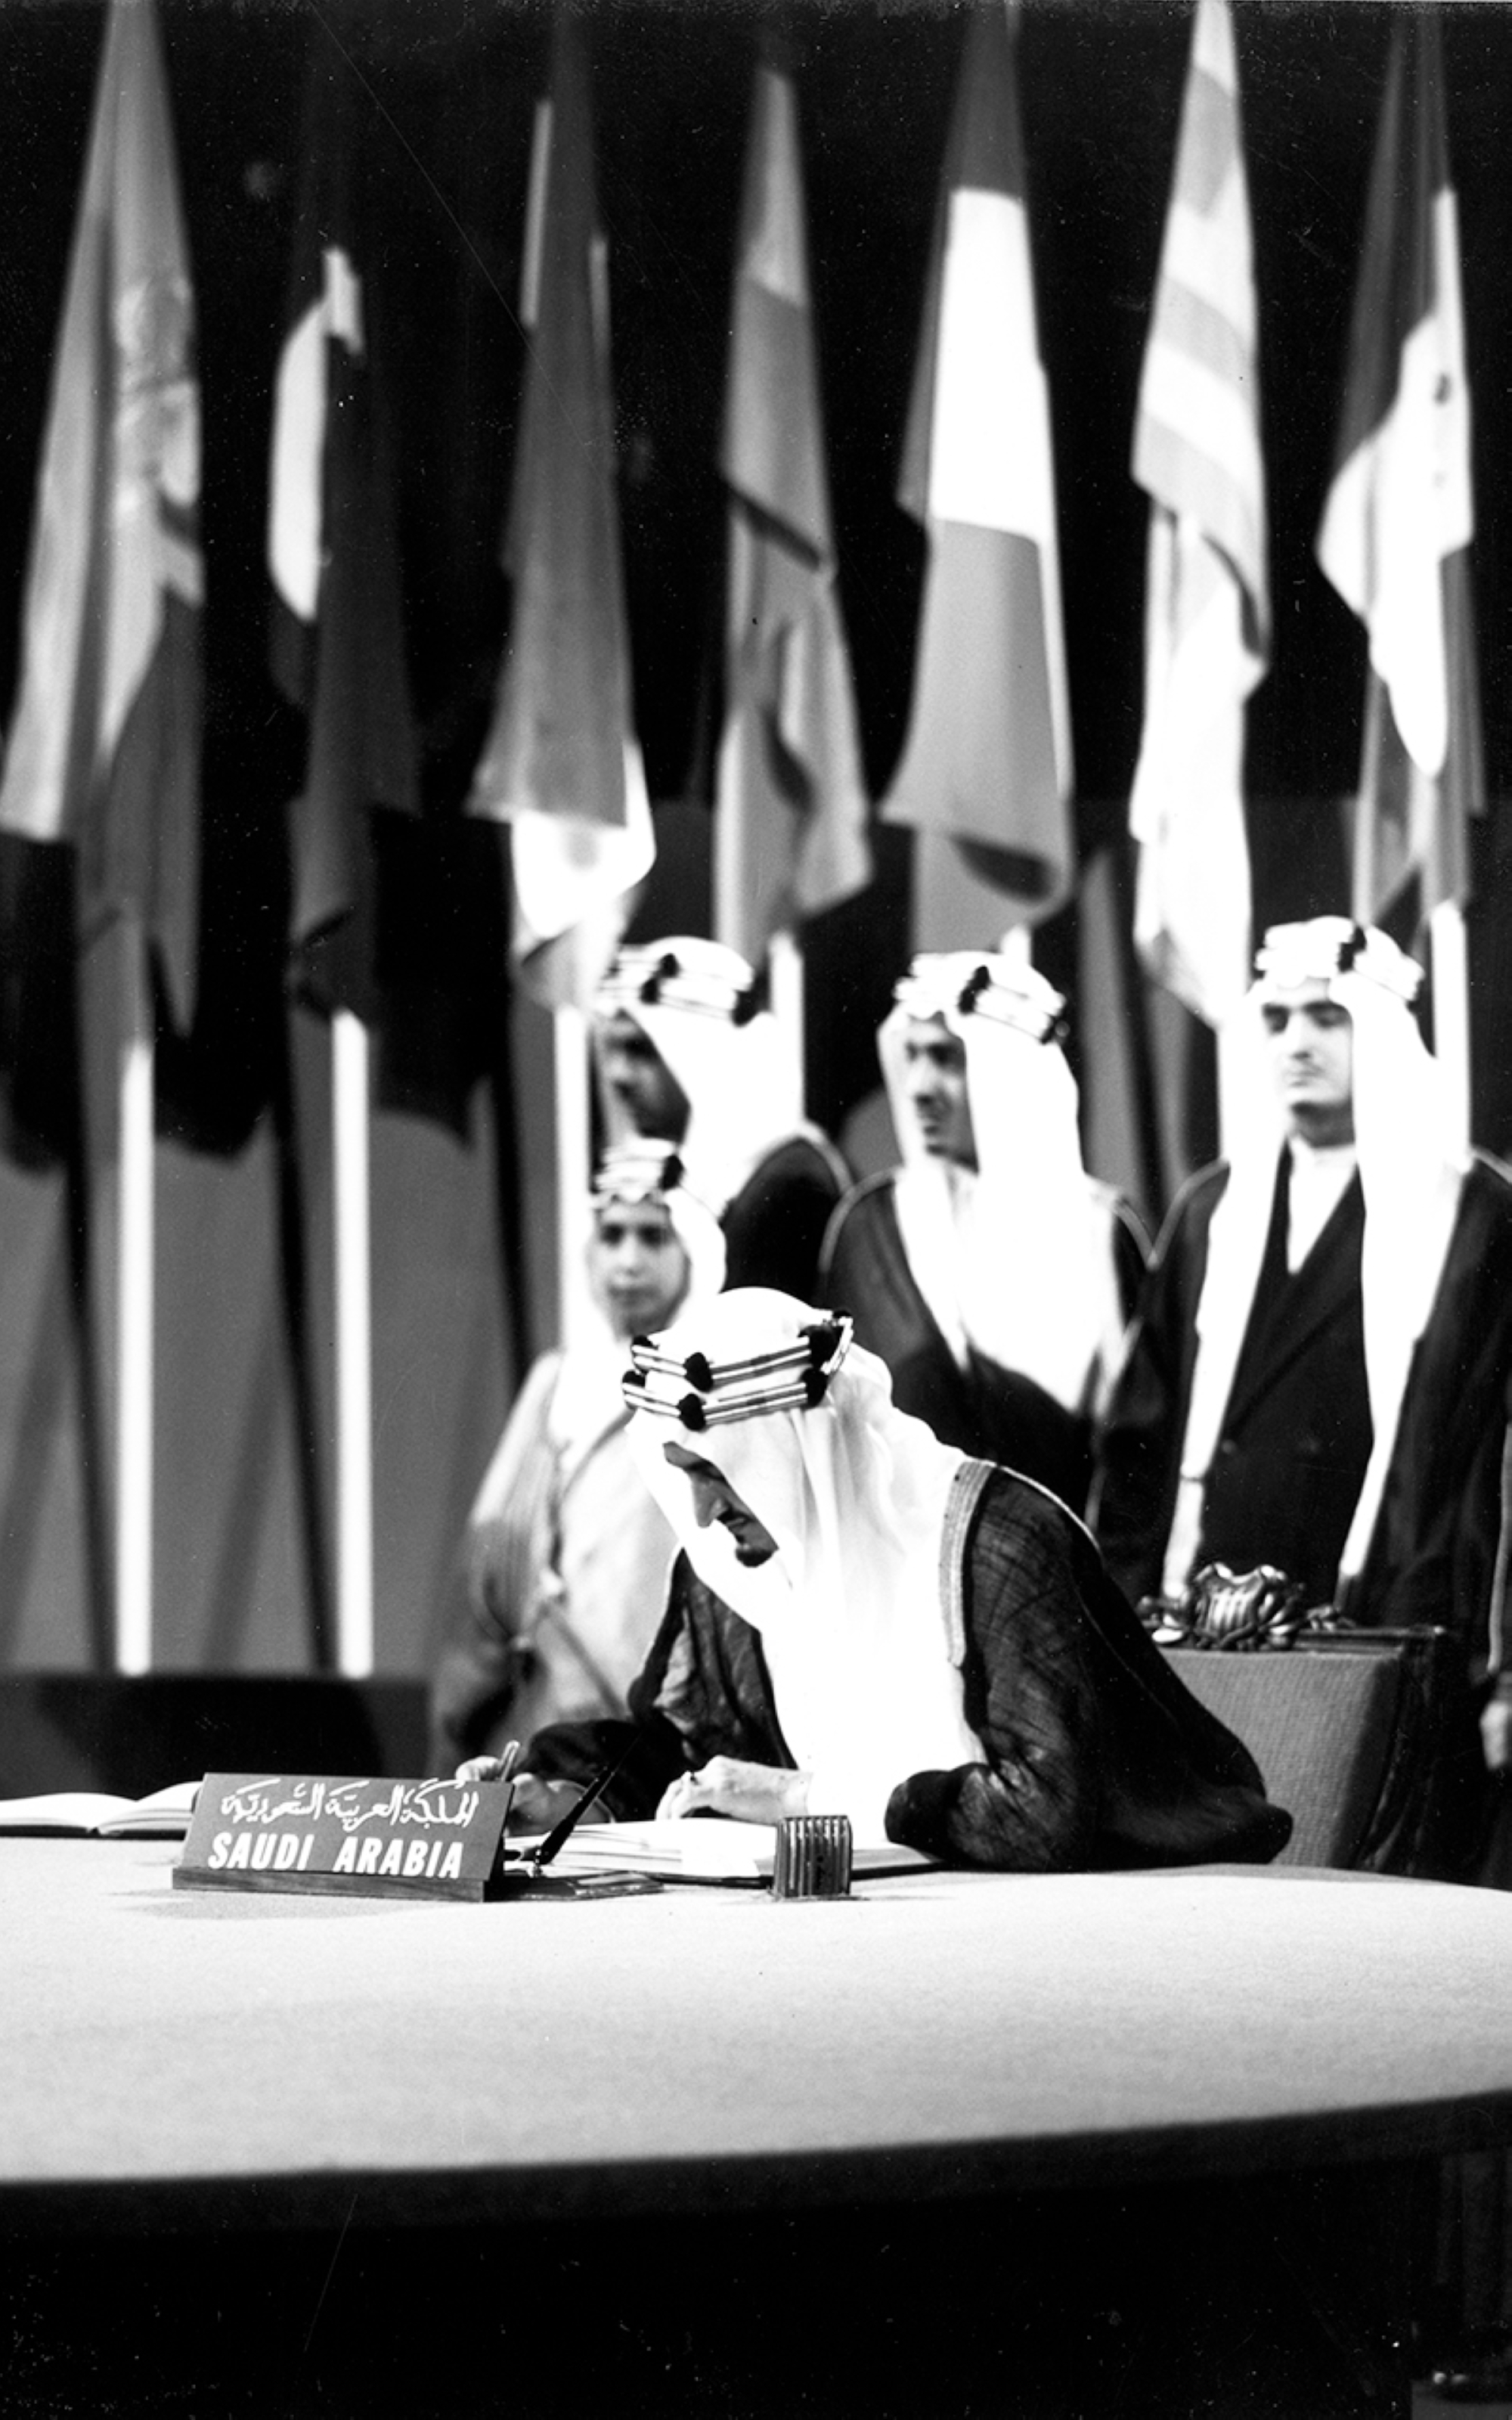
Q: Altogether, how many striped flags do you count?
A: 1